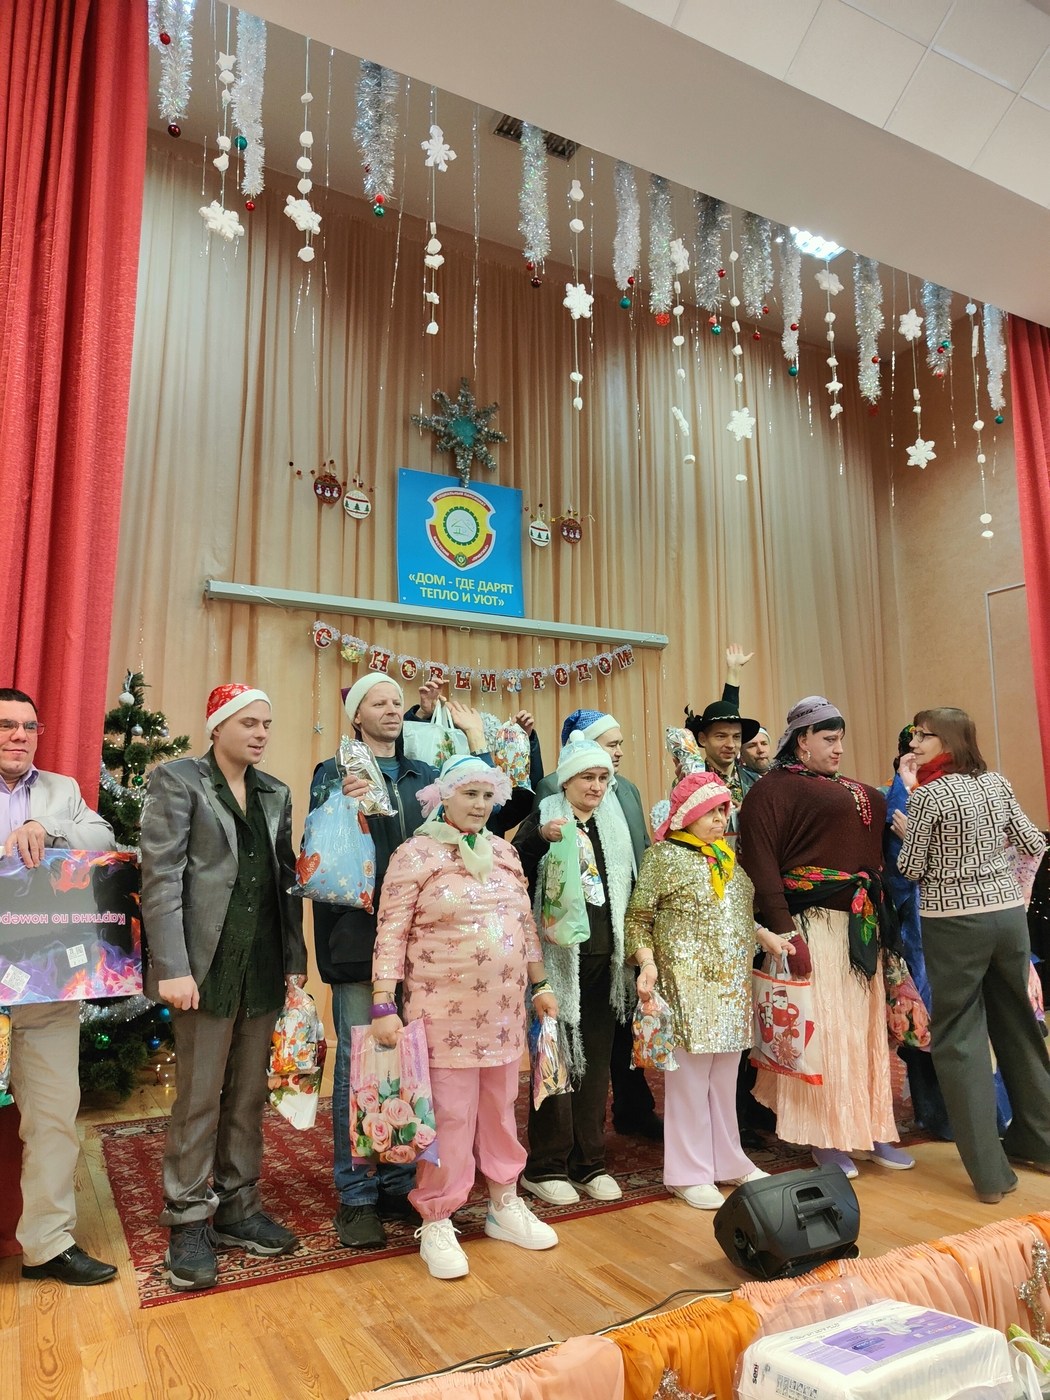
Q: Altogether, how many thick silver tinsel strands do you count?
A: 12